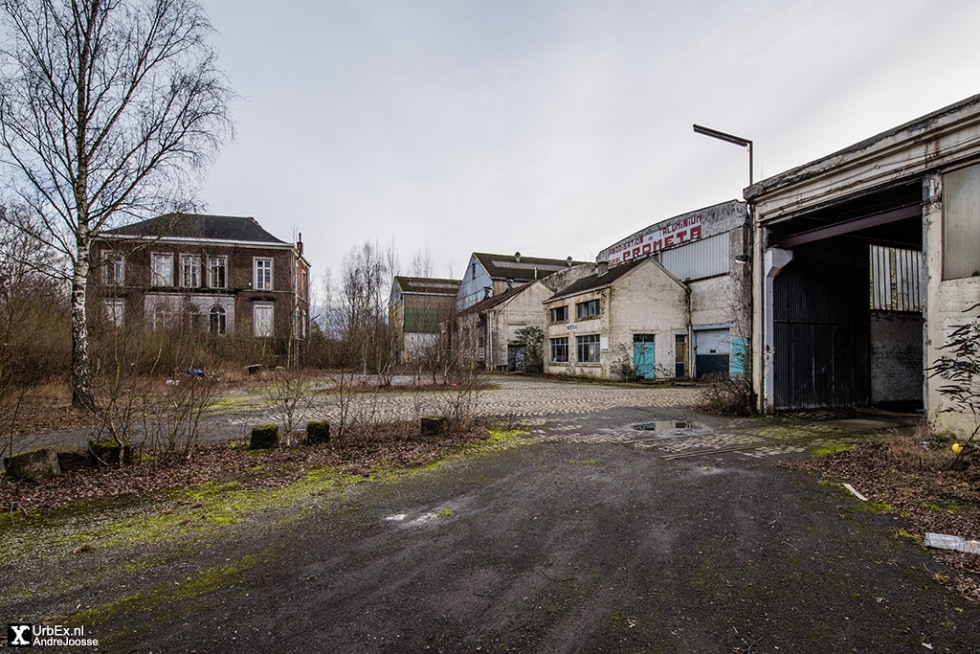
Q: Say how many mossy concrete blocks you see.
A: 6